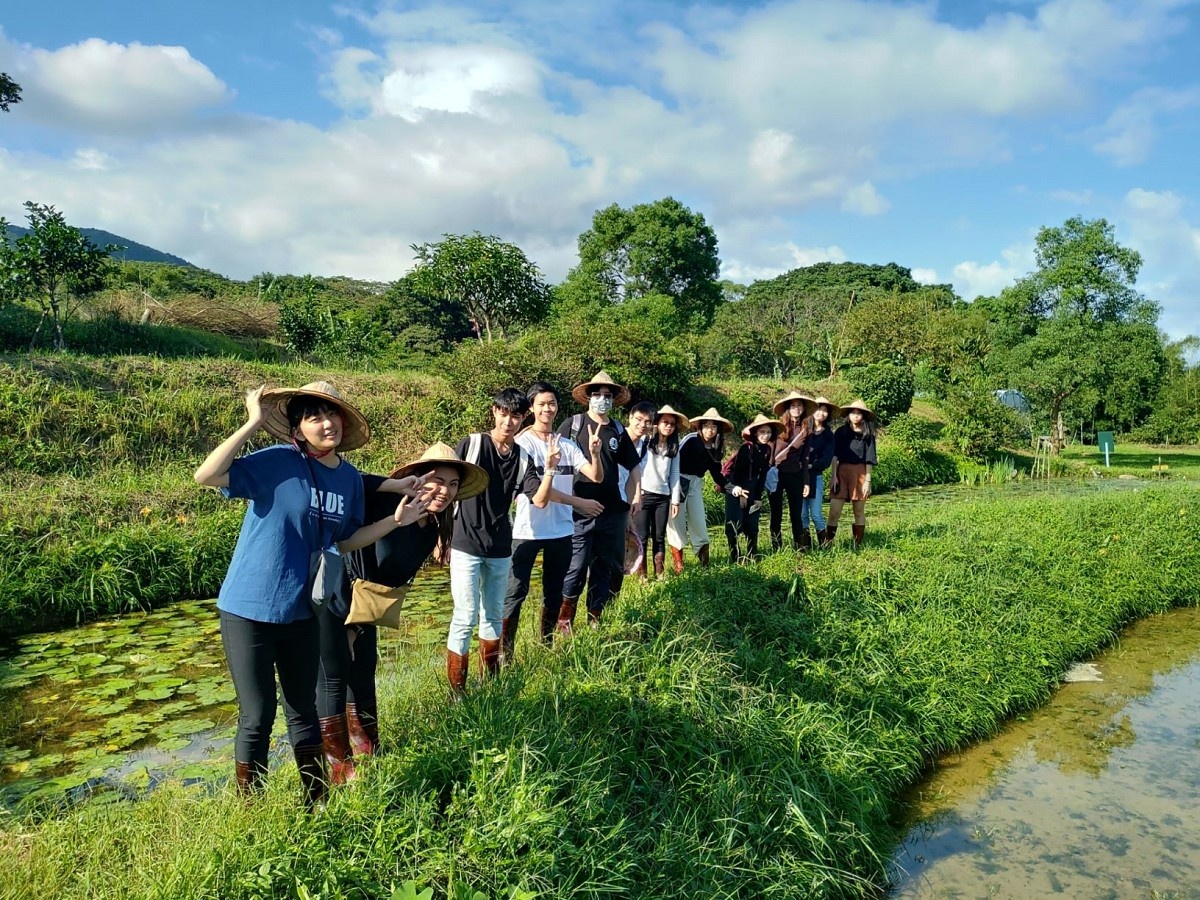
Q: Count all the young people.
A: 12